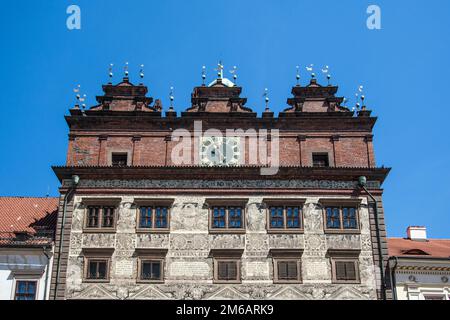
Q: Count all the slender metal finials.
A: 15